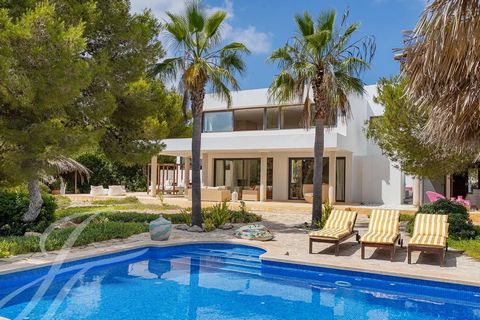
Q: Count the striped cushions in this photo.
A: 3